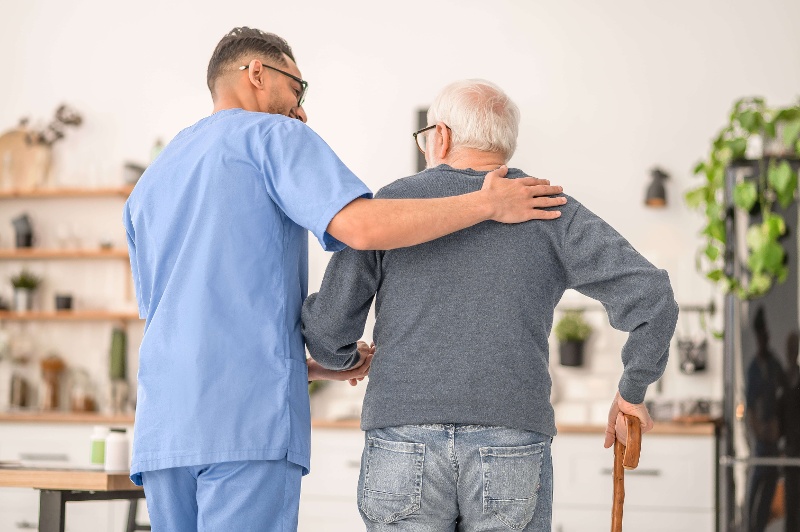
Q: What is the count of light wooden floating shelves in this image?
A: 3